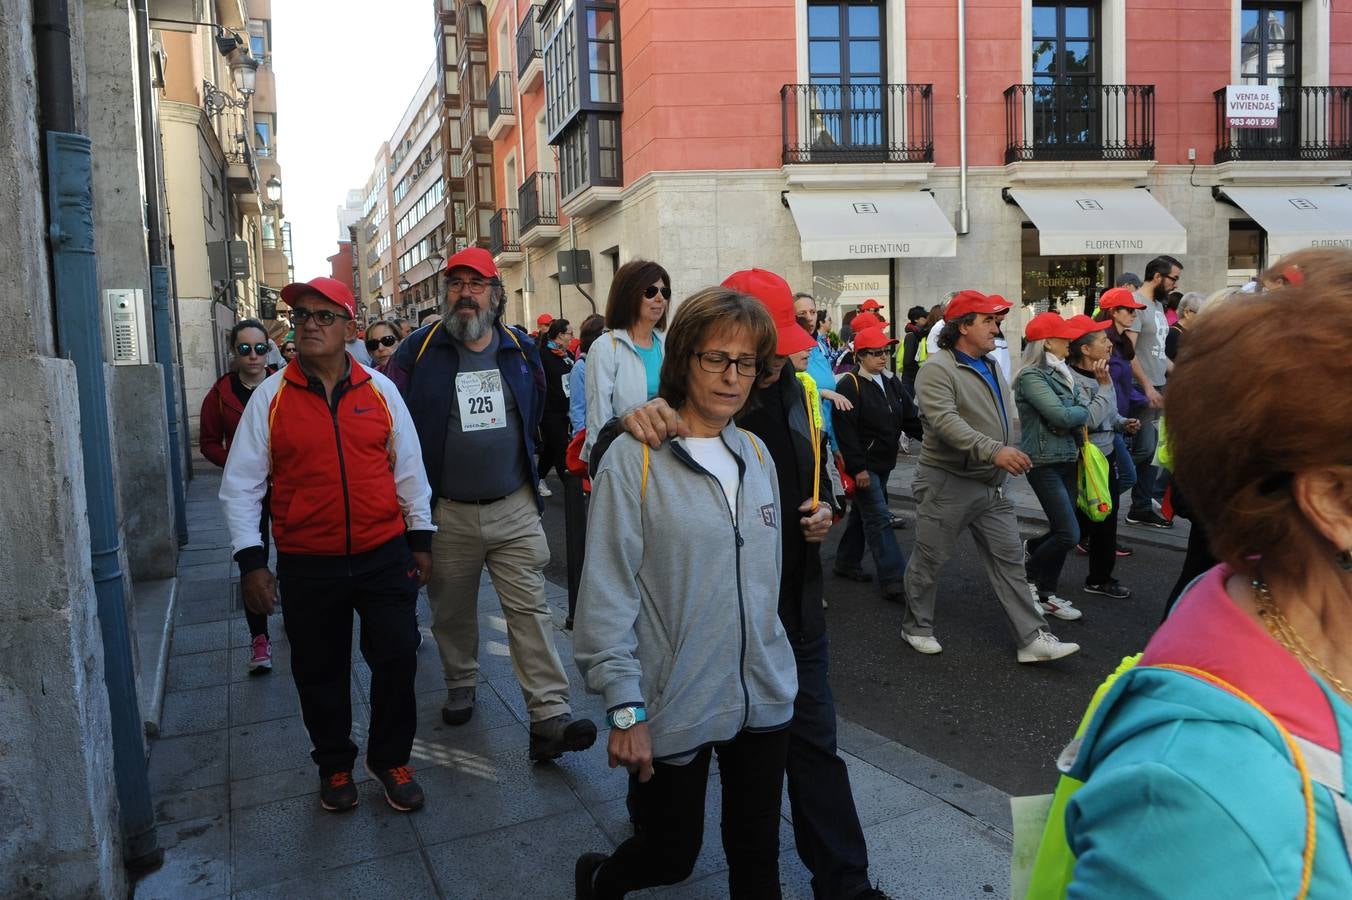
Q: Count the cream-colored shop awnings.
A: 3